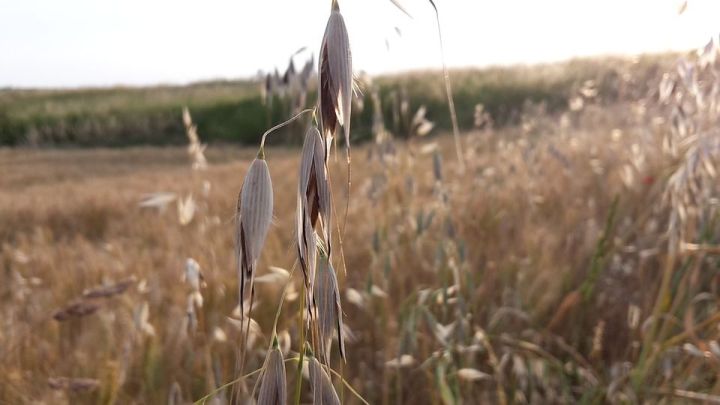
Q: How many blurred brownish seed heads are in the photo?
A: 3